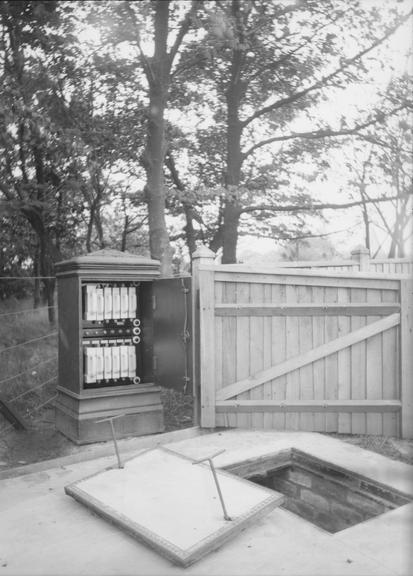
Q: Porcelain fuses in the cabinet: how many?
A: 12